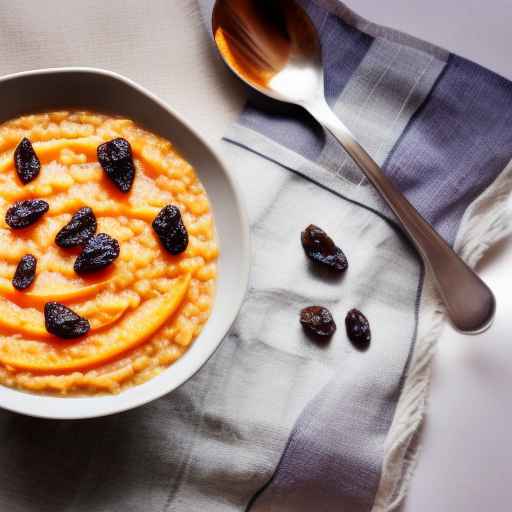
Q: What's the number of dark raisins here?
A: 11